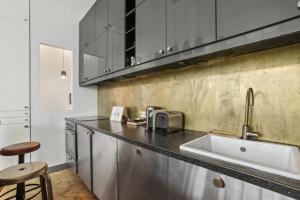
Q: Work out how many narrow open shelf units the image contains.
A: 1